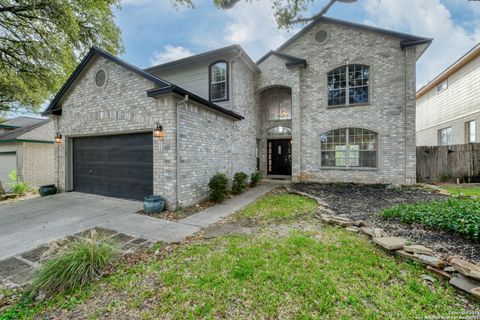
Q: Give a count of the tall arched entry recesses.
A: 1